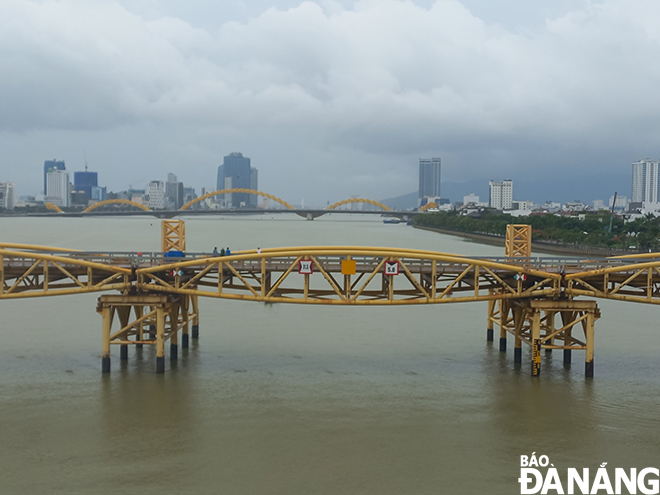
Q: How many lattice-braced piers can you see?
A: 2